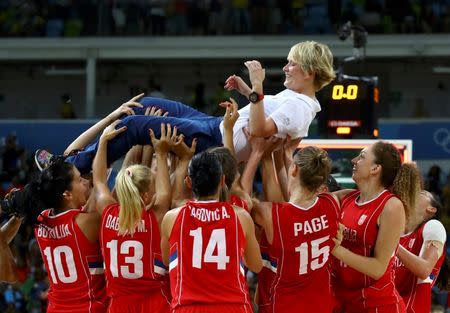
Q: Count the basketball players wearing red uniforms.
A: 7